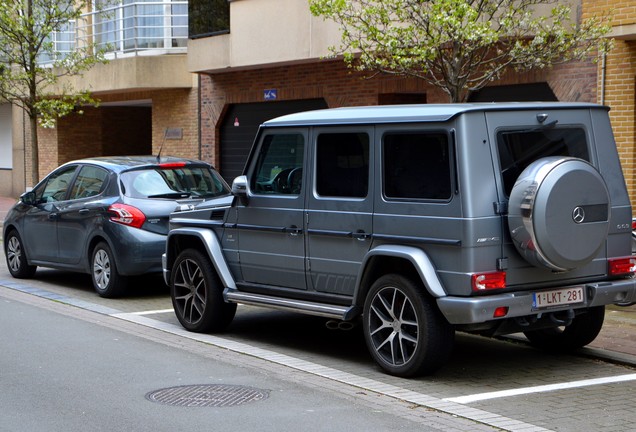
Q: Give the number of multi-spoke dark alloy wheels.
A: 2